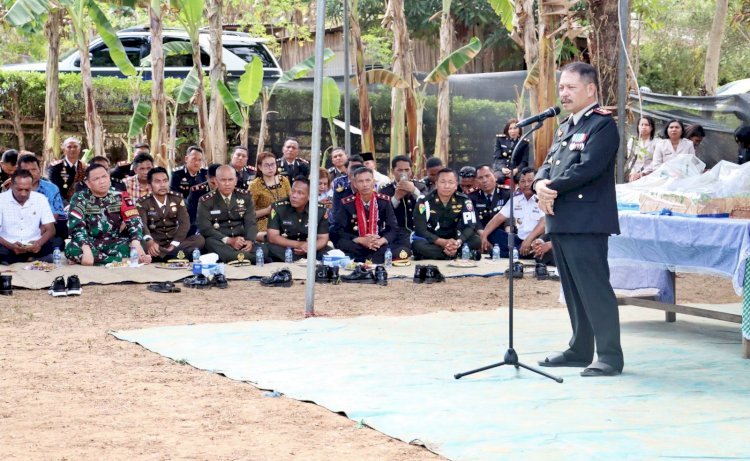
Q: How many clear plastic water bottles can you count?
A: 9